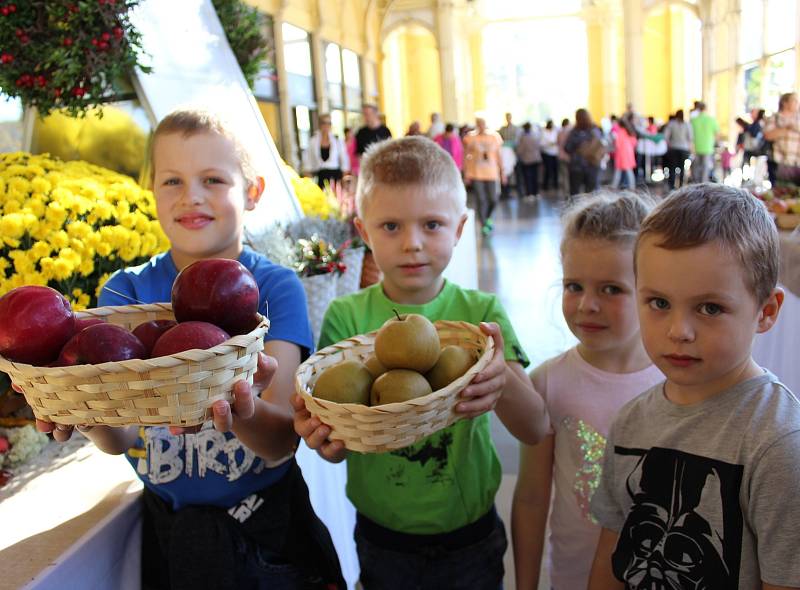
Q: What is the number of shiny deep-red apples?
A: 6